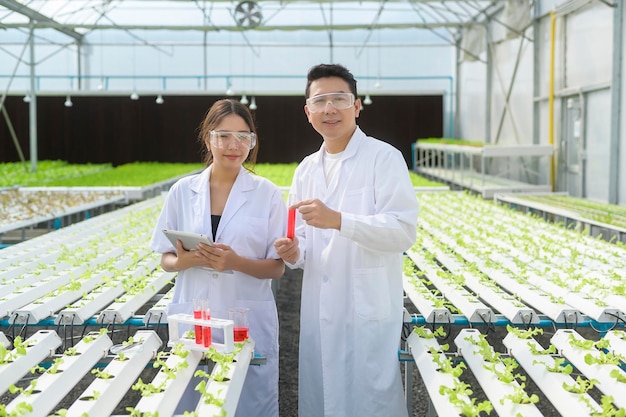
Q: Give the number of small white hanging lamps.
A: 11